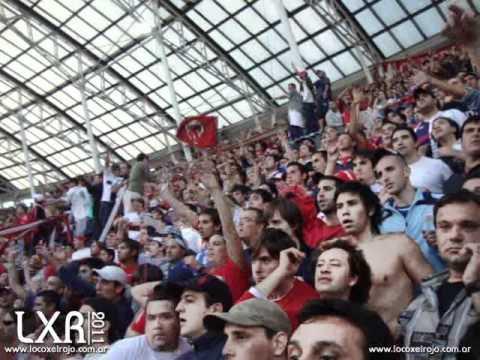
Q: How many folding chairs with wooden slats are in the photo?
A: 0